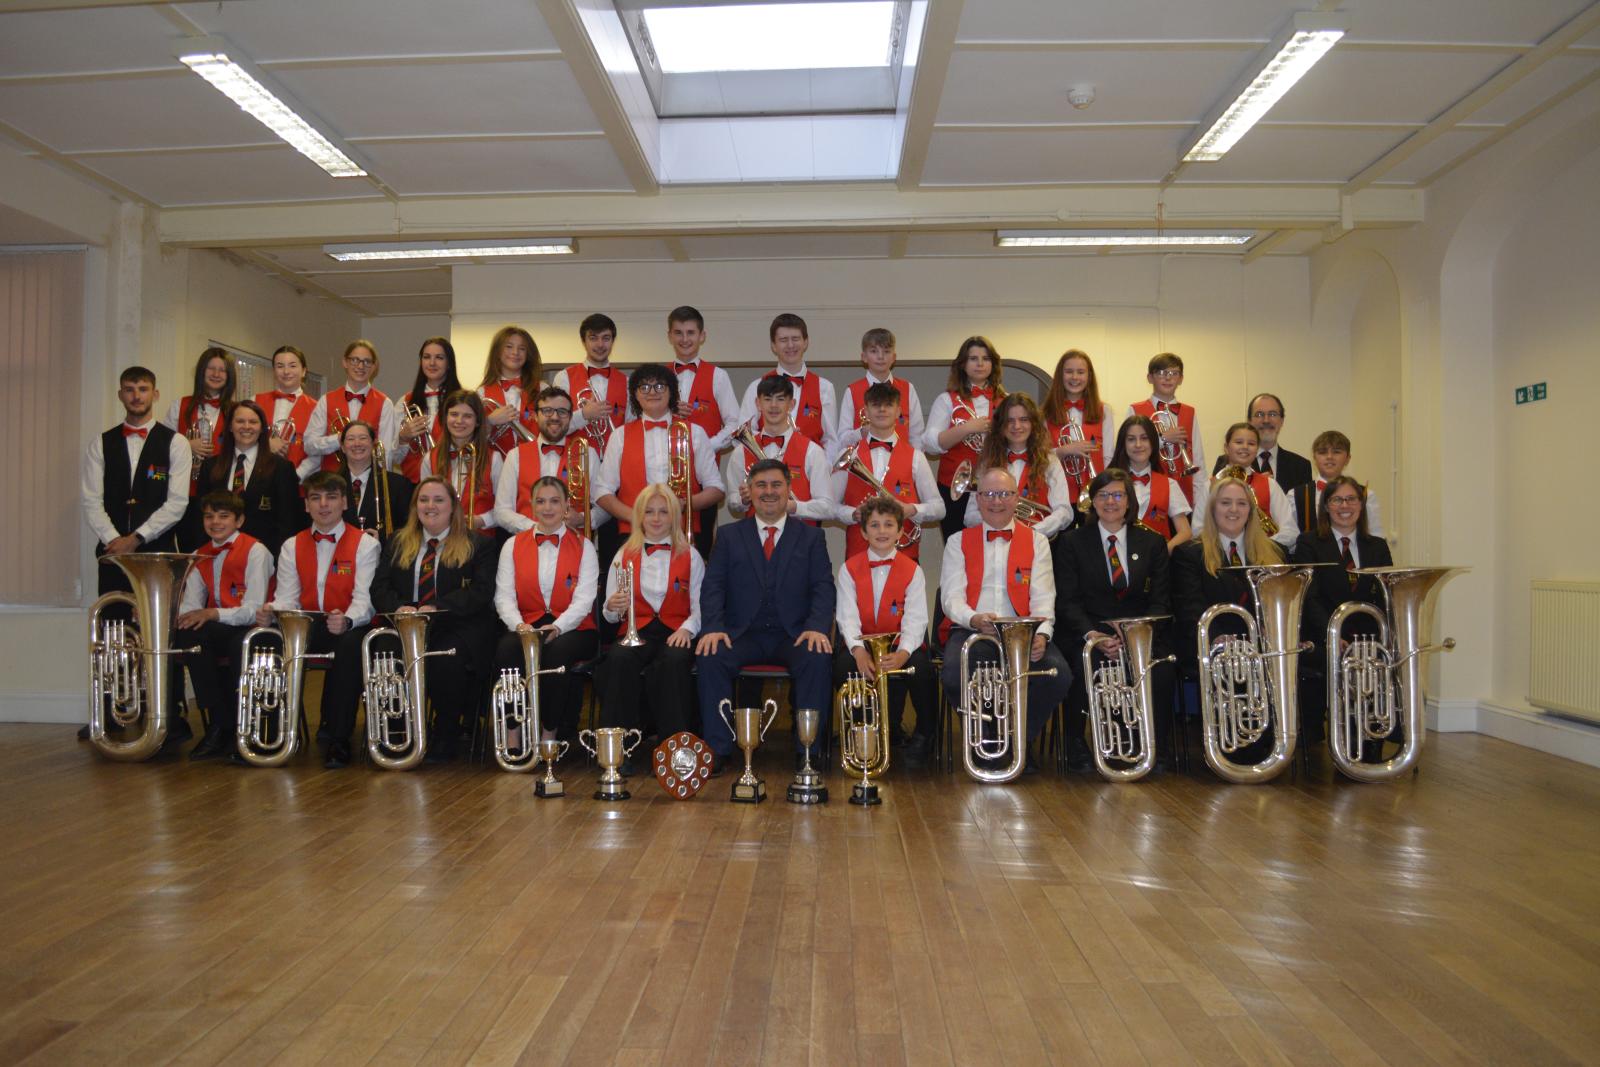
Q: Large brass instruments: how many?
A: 9